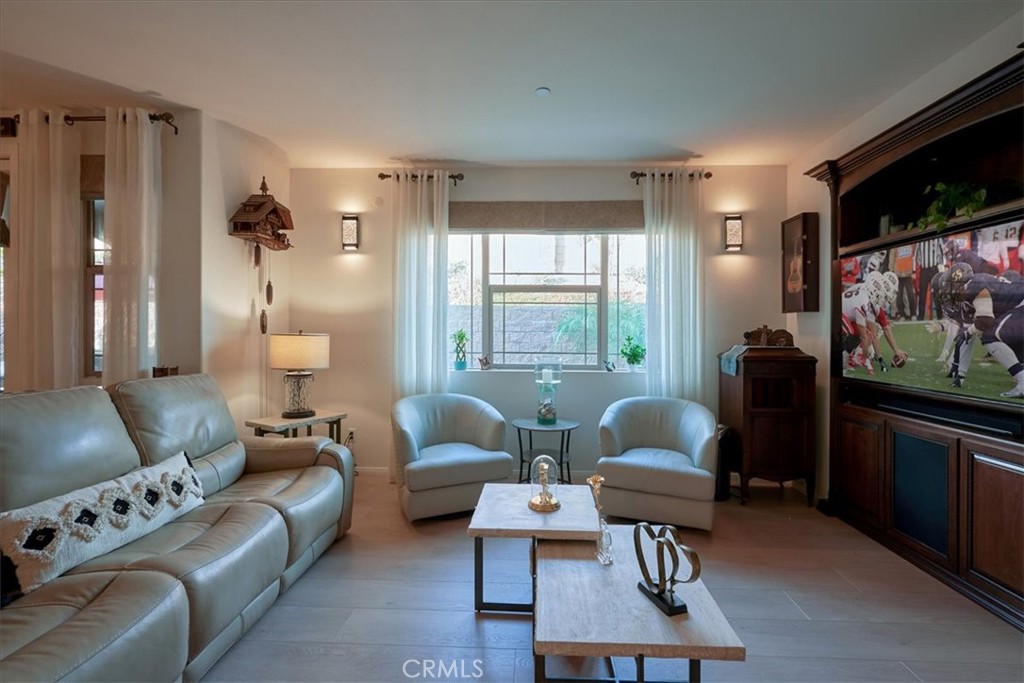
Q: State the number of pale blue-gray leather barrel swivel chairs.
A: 2